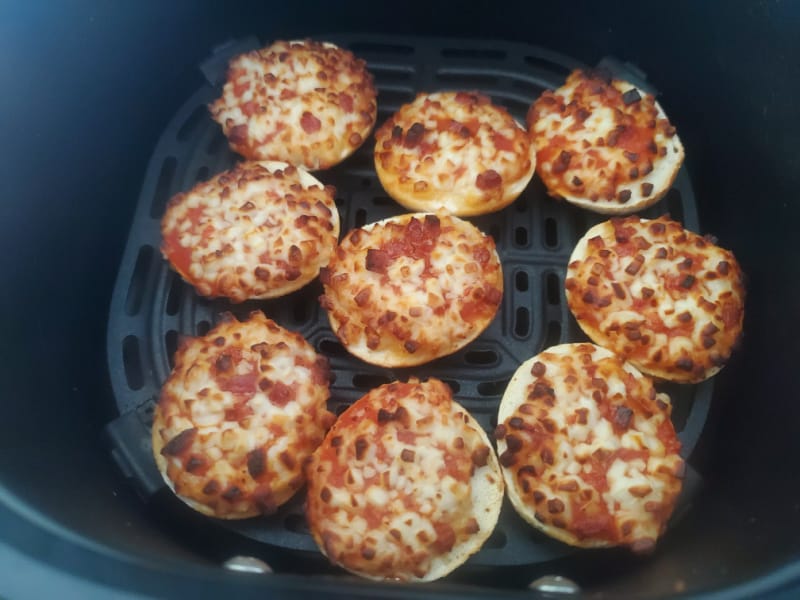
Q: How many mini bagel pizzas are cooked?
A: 9